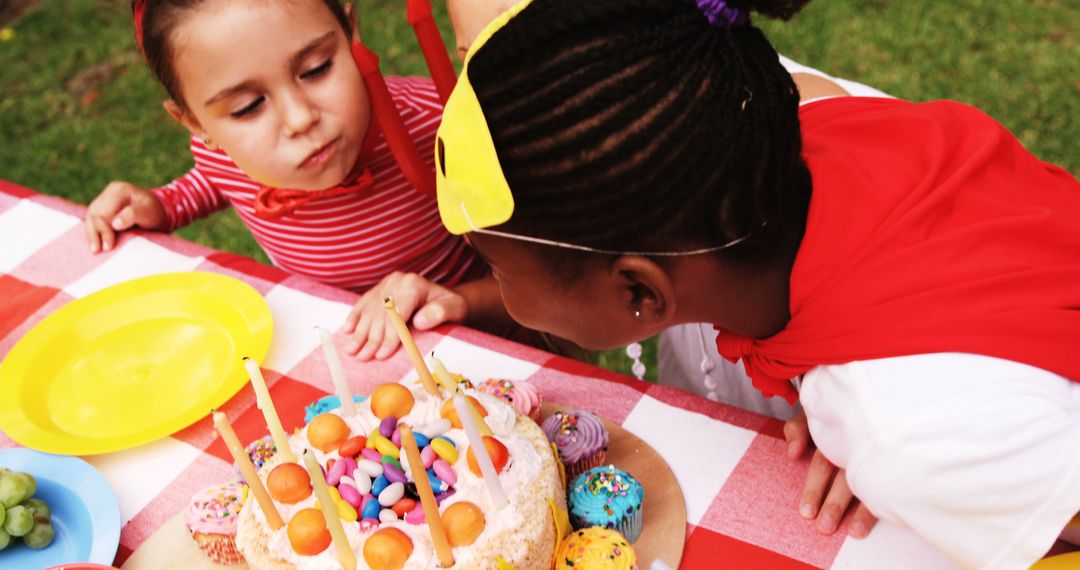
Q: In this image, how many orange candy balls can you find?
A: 8